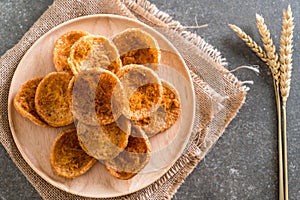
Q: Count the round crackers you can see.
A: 11